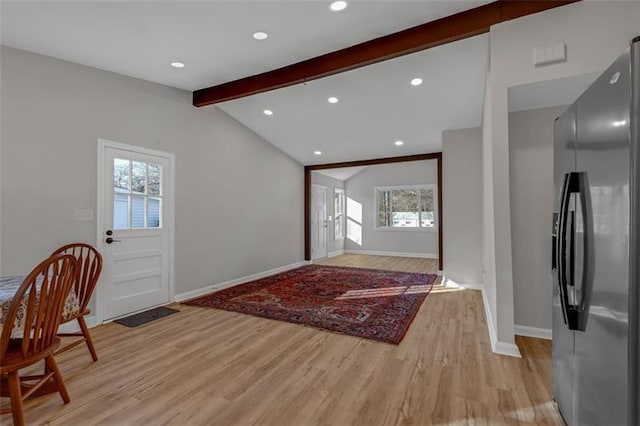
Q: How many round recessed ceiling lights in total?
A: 8